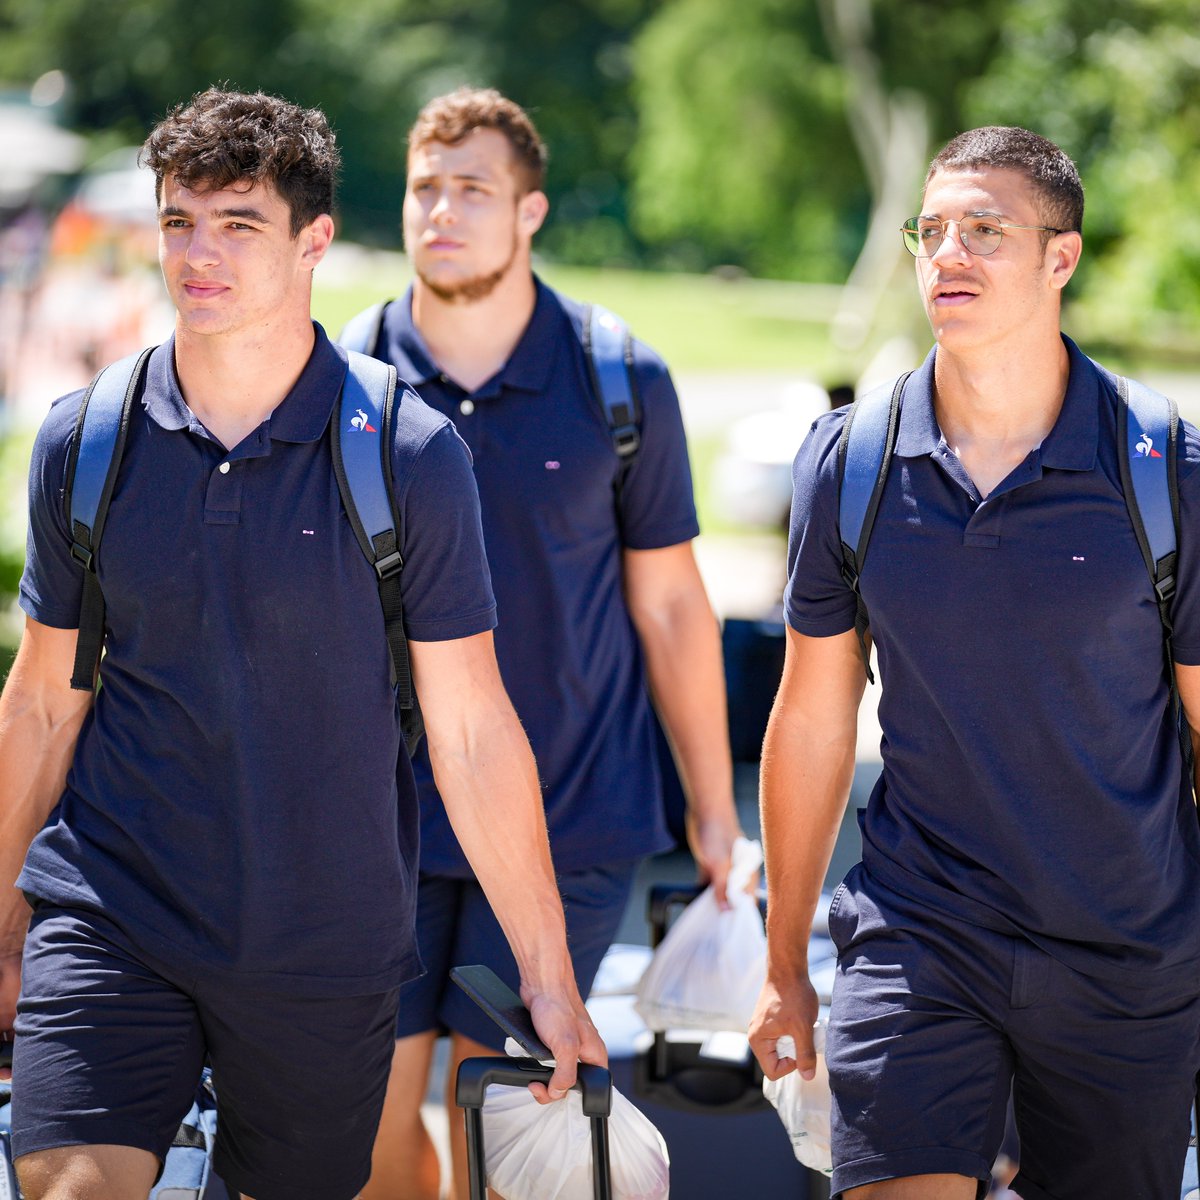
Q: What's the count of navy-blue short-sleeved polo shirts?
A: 3